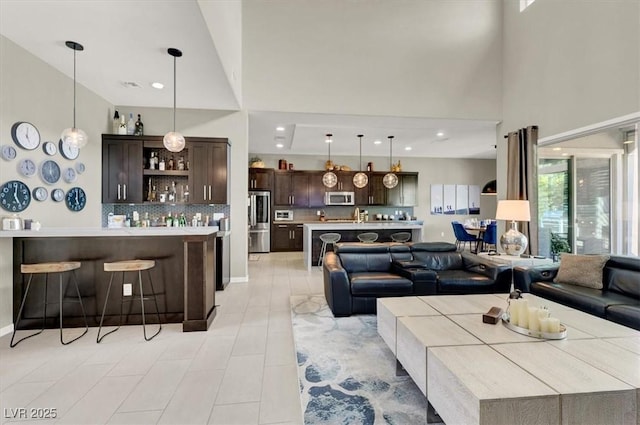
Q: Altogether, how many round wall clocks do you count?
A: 12